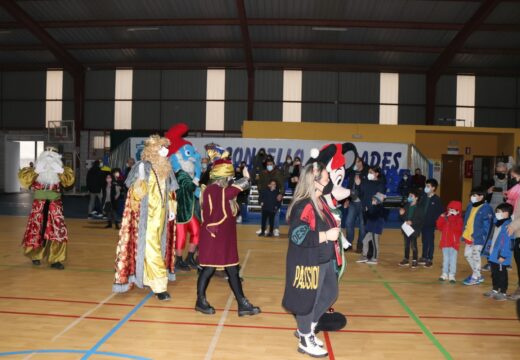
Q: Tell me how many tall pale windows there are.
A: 6